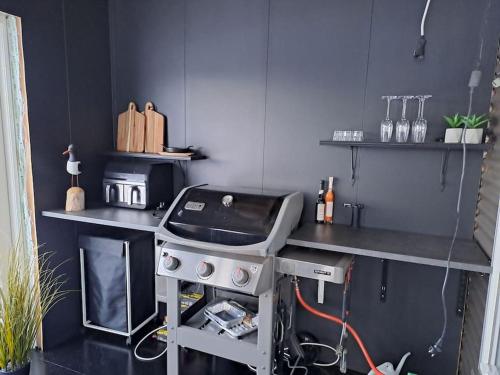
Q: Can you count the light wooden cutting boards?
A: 2